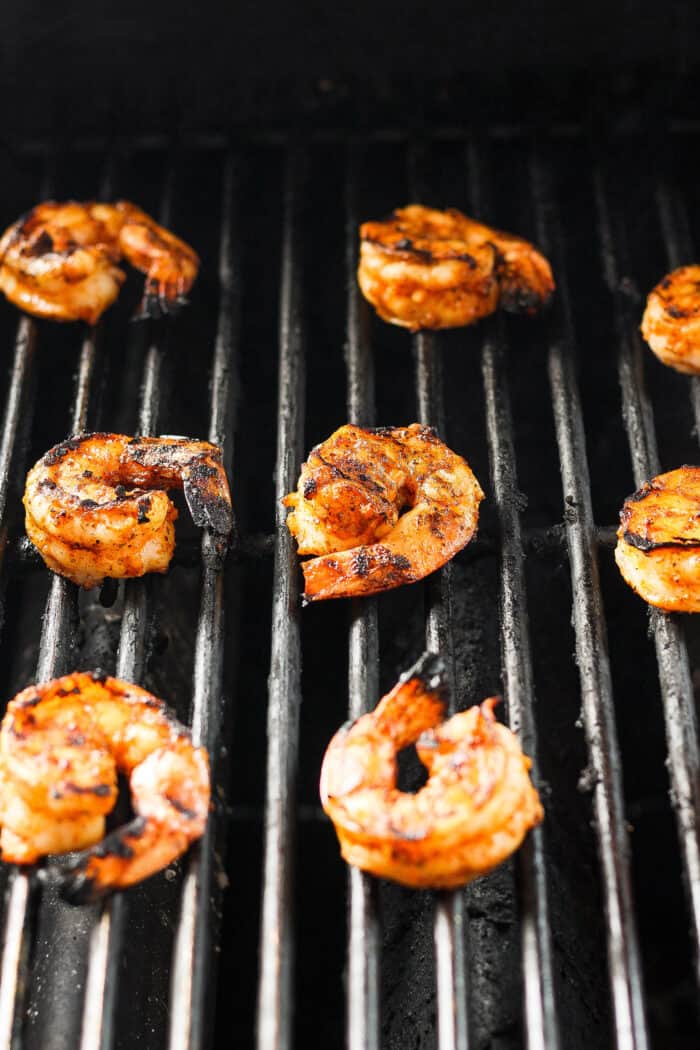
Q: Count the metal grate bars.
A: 11